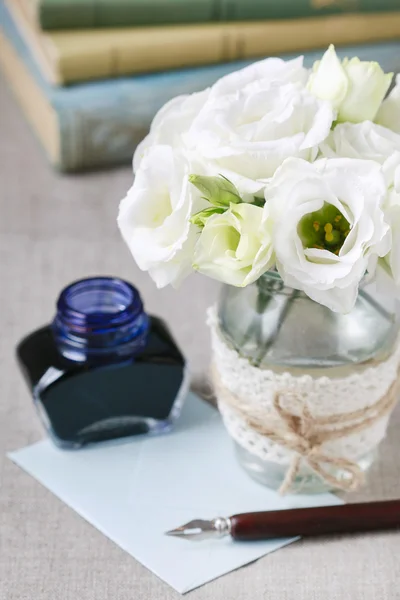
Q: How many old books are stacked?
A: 3